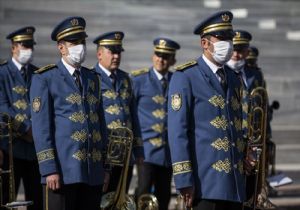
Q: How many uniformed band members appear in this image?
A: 7